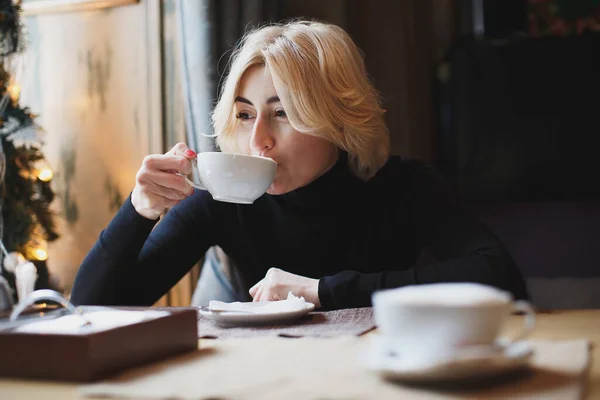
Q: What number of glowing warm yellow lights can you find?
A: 3